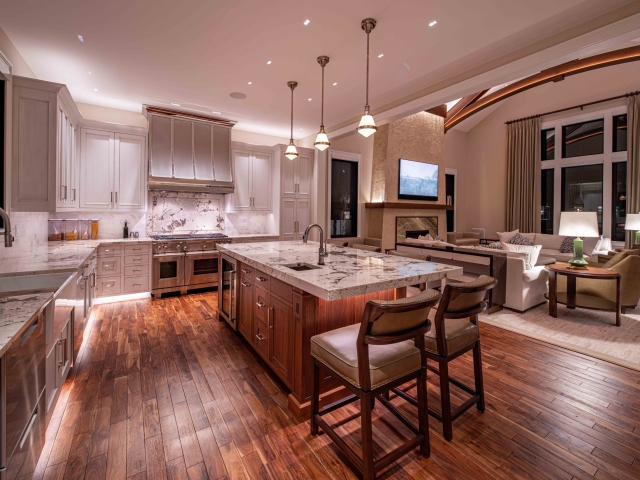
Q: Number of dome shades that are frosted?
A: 3